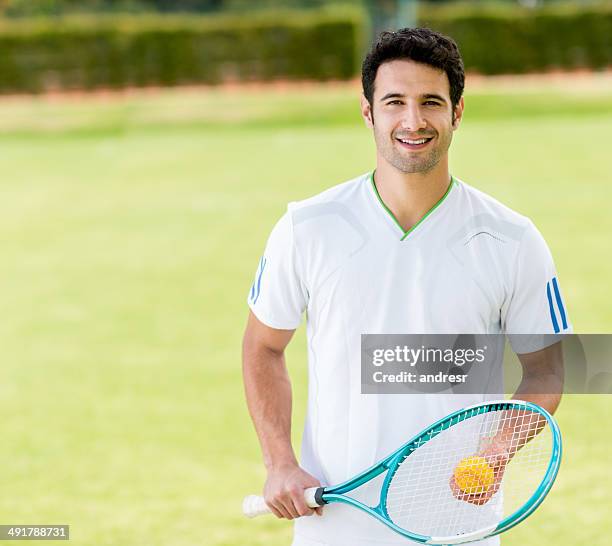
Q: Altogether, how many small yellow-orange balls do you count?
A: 1